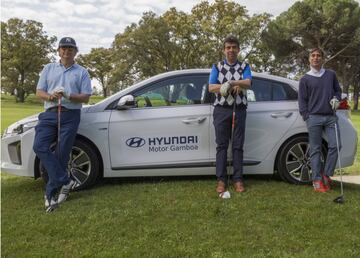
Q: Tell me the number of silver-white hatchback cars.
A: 1